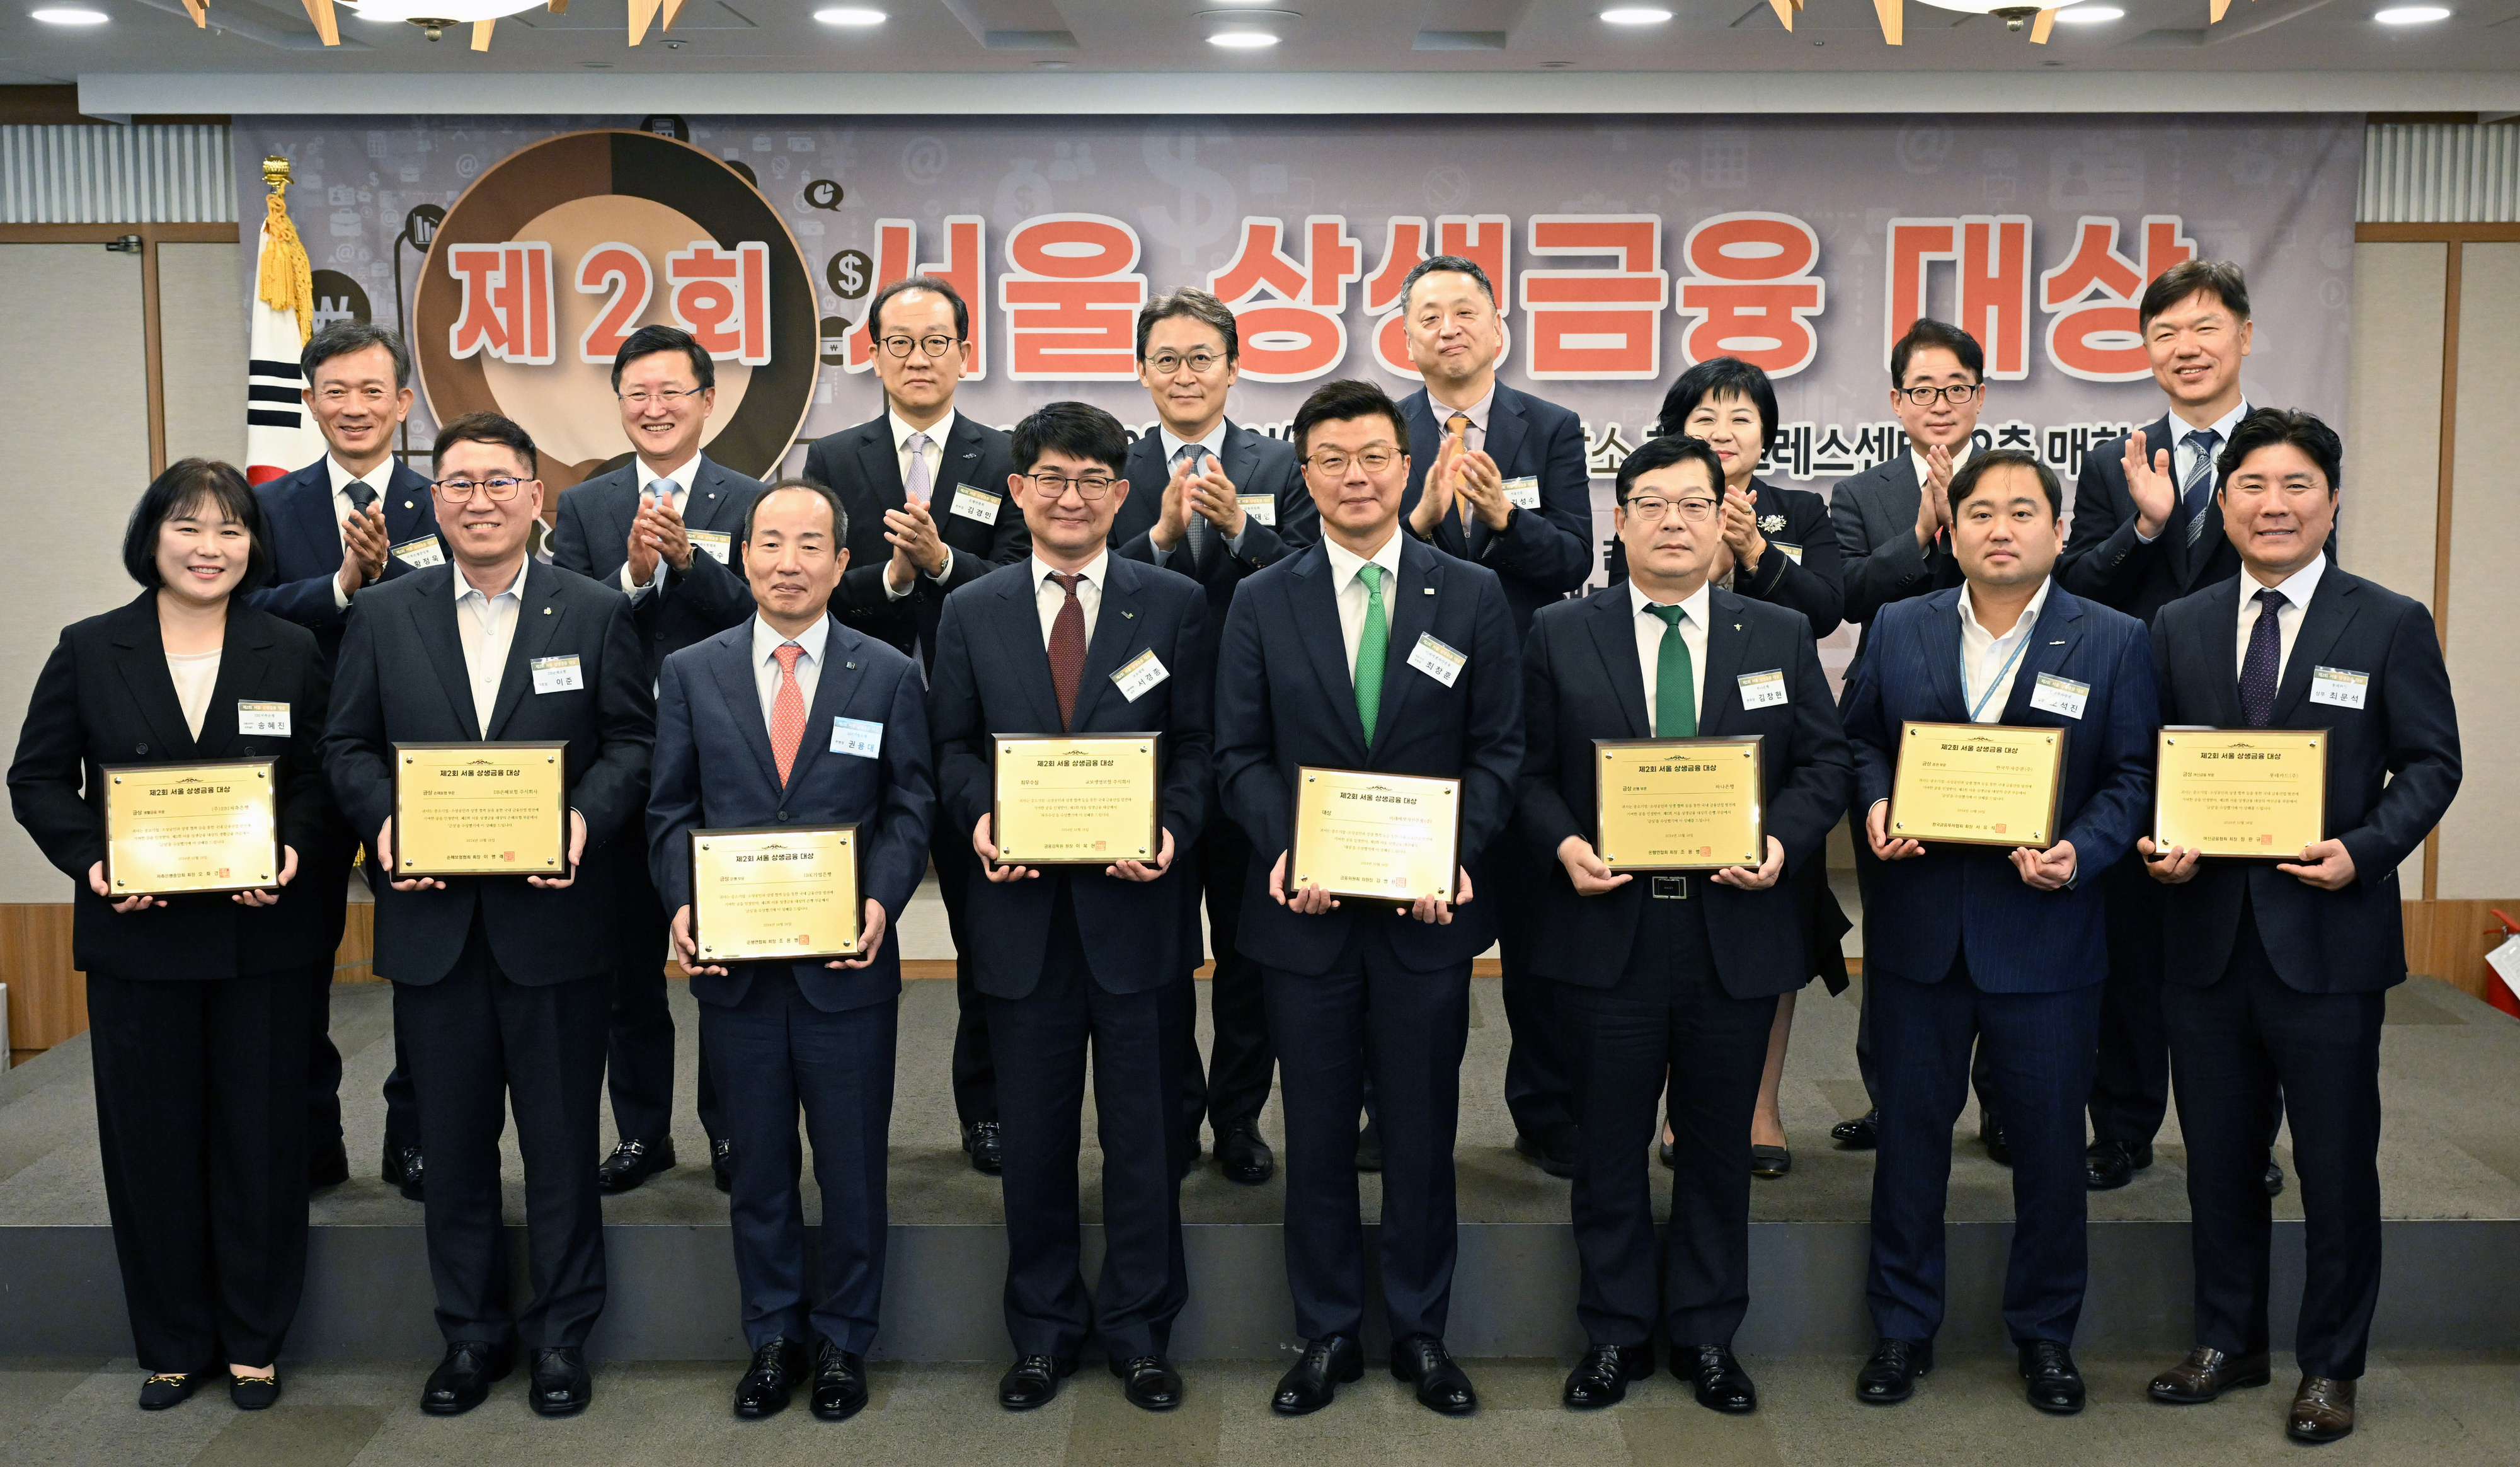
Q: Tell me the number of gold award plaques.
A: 8